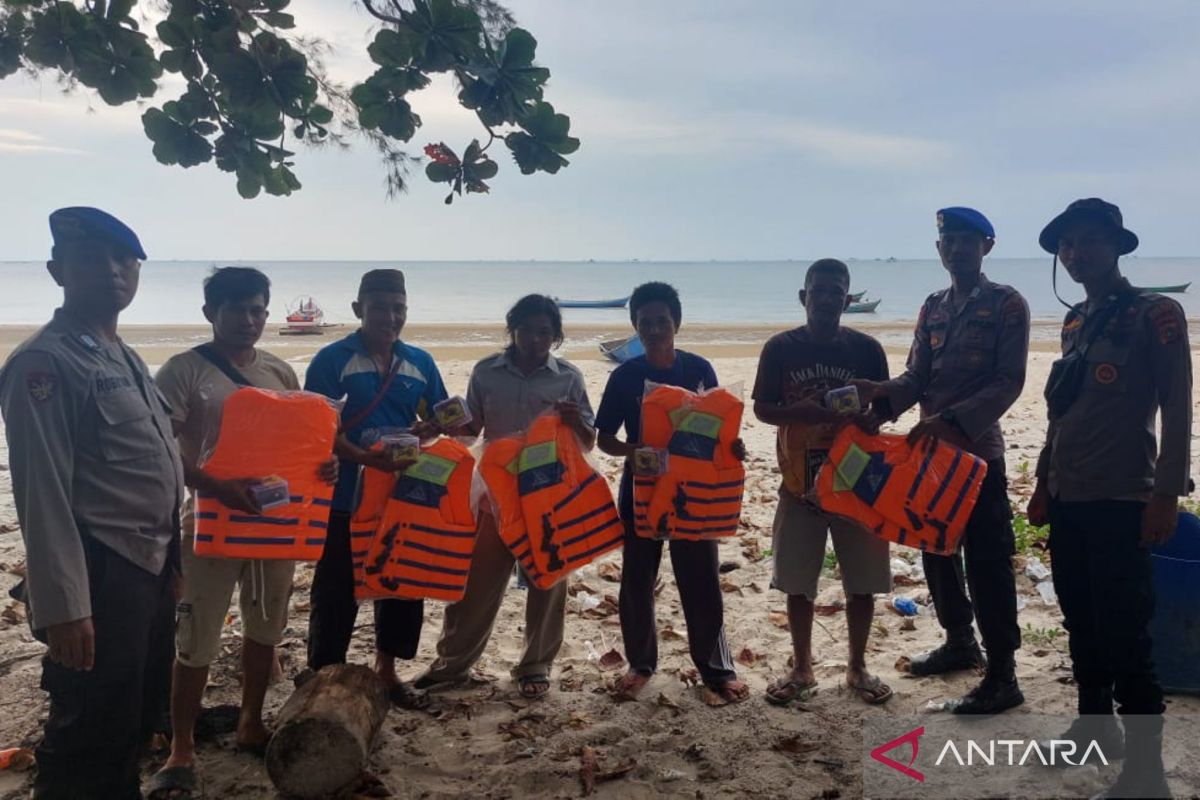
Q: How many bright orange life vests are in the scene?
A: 5